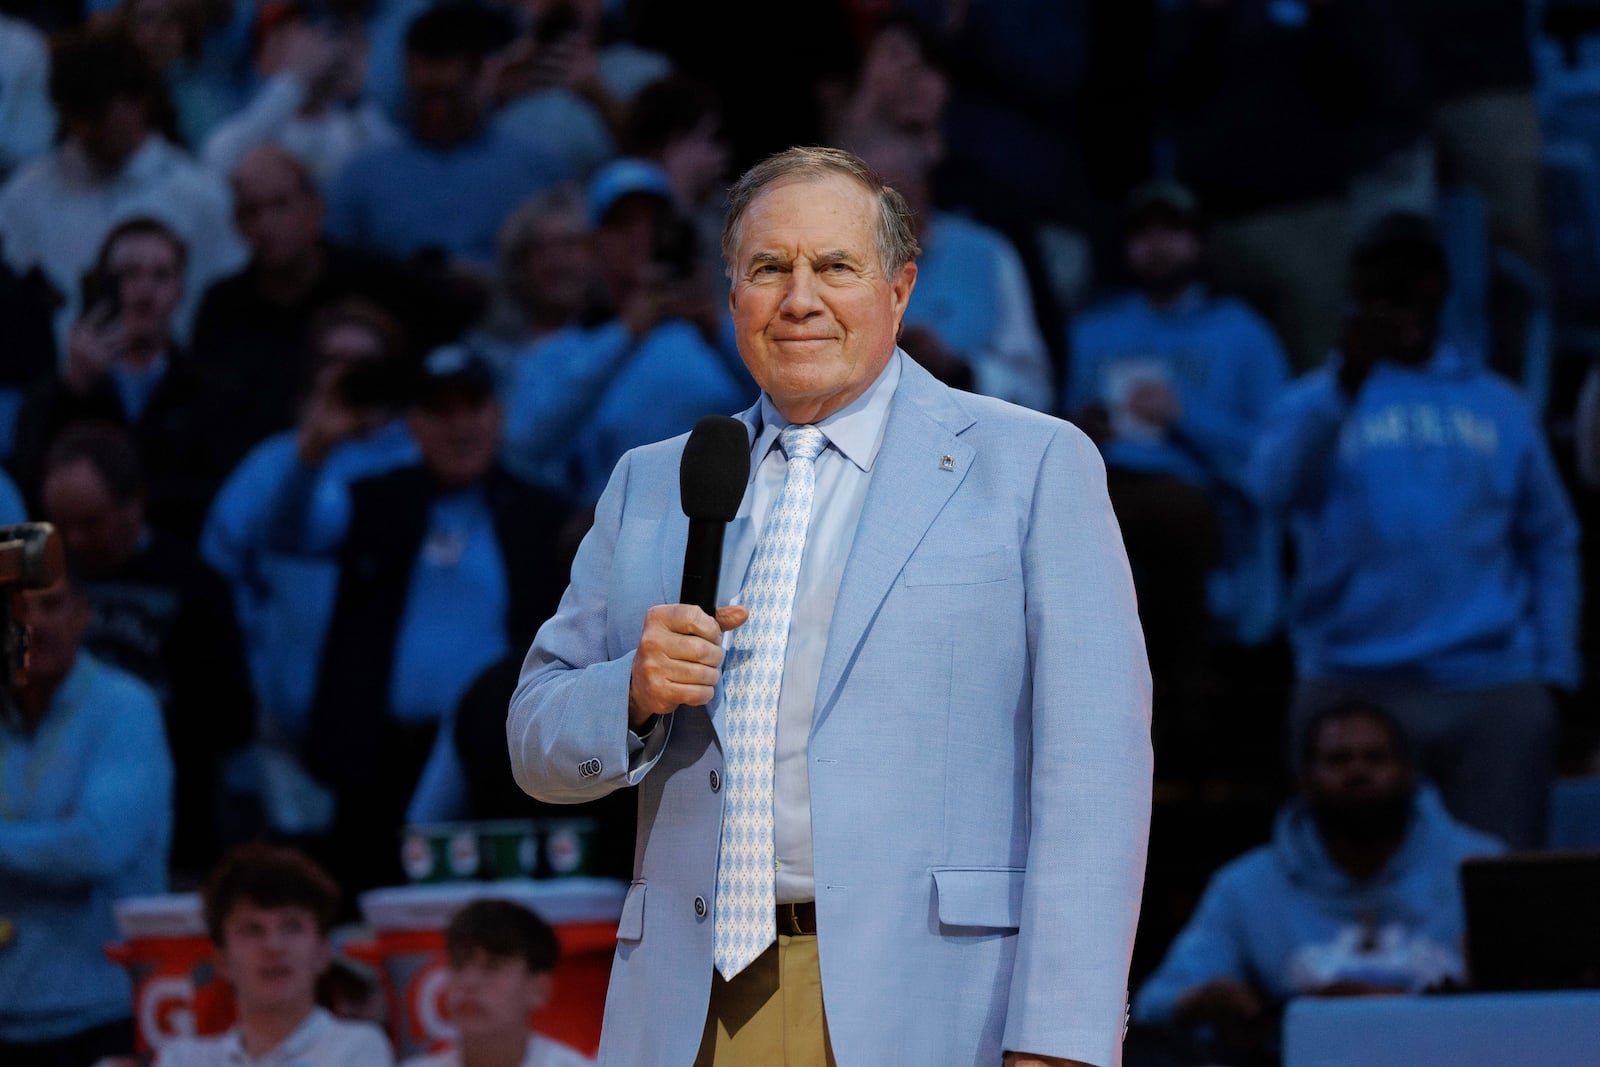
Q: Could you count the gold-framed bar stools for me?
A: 0